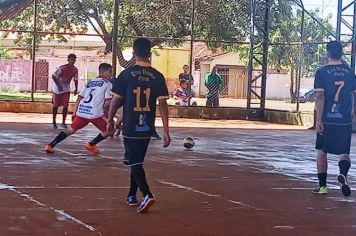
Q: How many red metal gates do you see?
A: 1